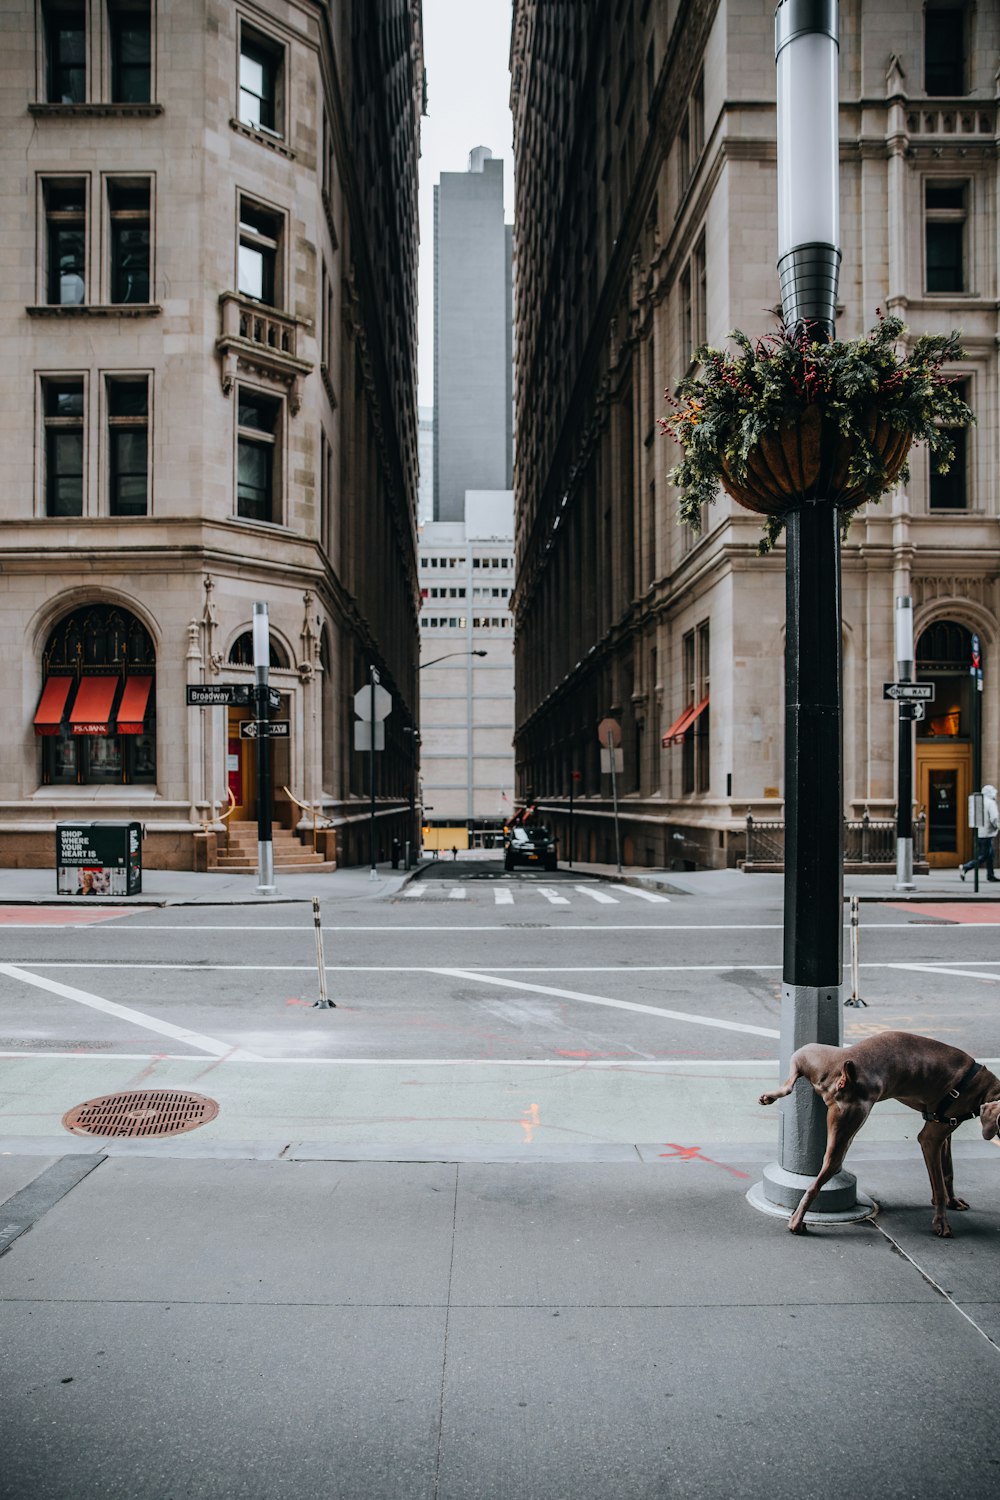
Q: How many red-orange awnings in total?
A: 5